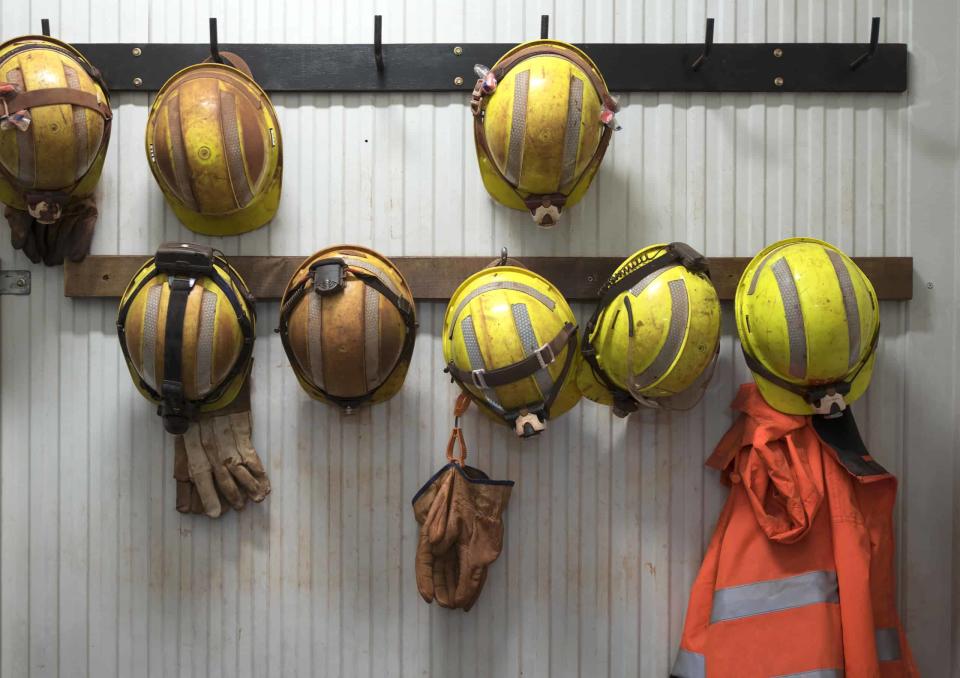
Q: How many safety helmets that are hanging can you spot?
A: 8